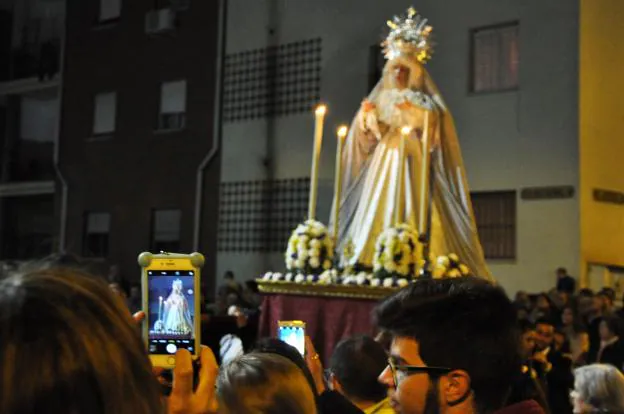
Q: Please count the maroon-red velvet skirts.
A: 1